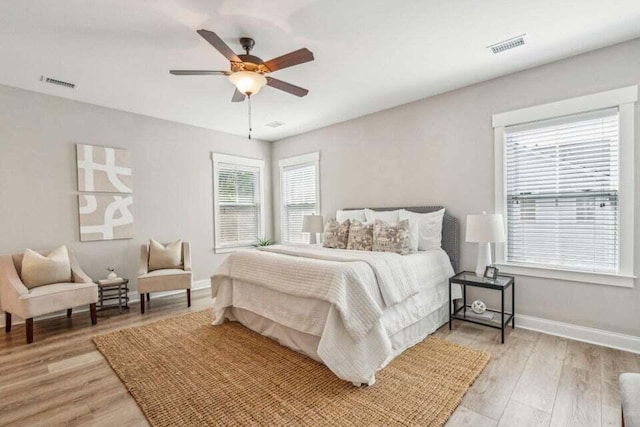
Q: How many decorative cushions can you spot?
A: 5